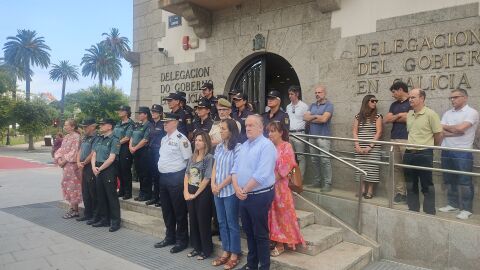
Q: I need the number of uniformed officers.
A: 15